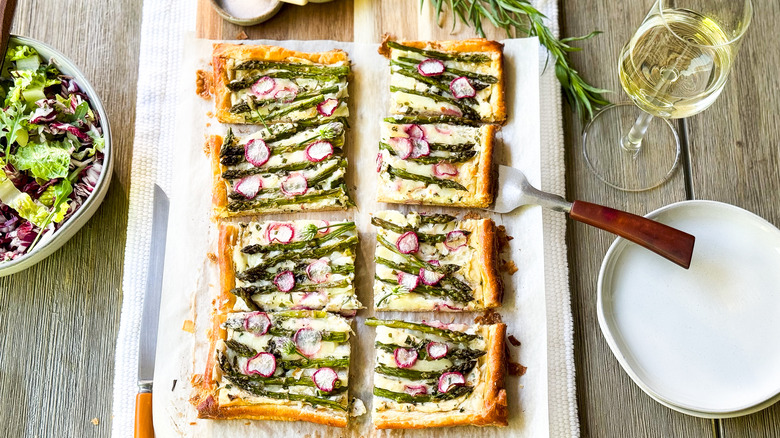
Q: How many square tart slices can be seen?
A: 8